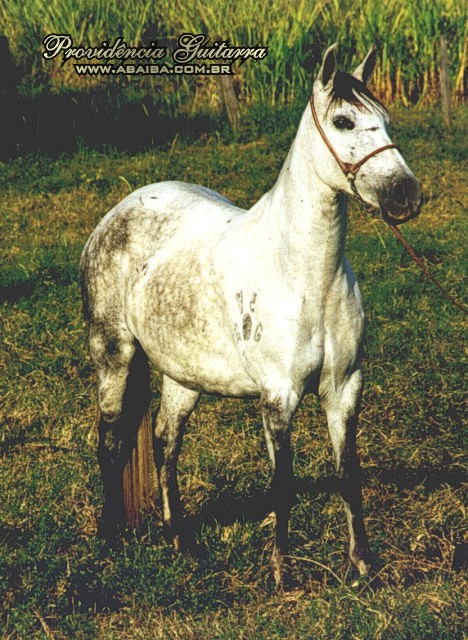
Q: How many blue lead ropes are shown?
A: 0